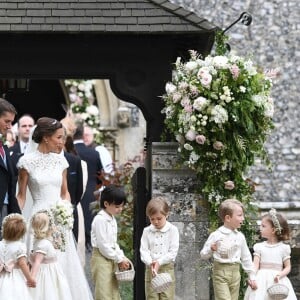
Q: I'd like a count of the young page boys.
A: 3